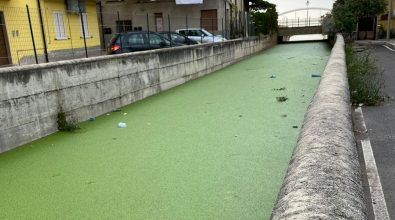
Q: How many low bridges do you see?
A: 1